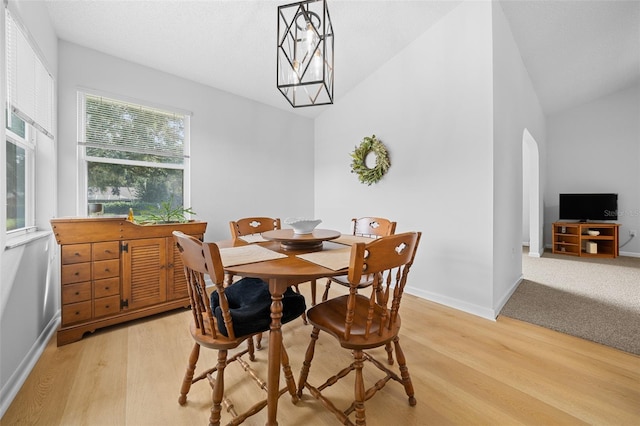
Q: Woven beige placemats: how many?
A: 4